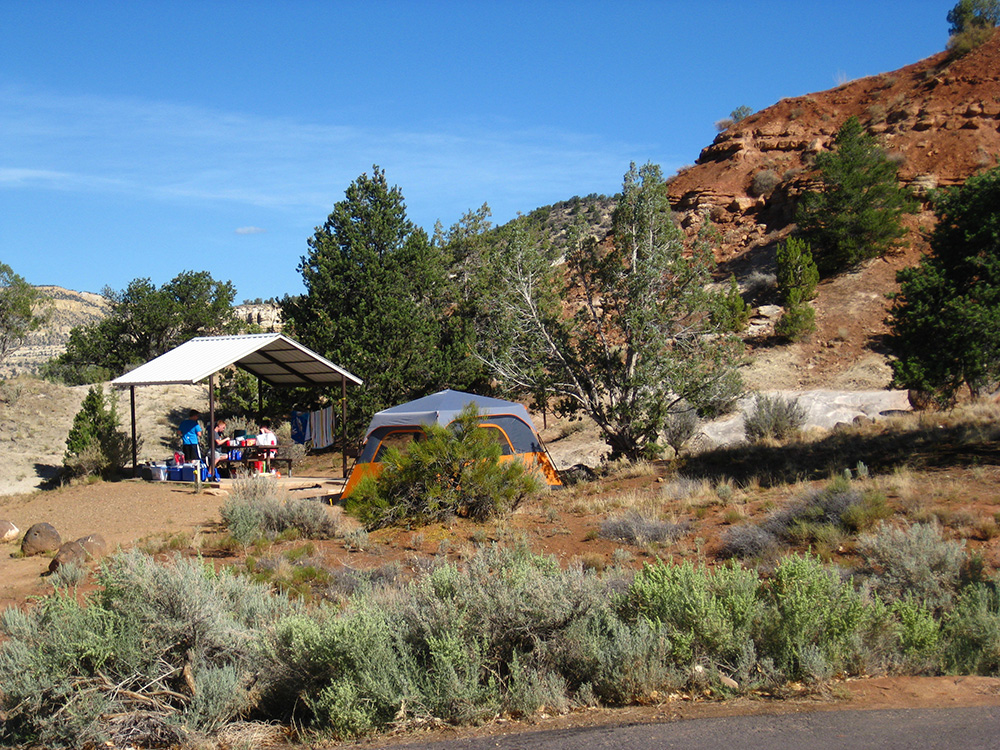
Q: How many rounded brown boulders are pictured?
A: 4